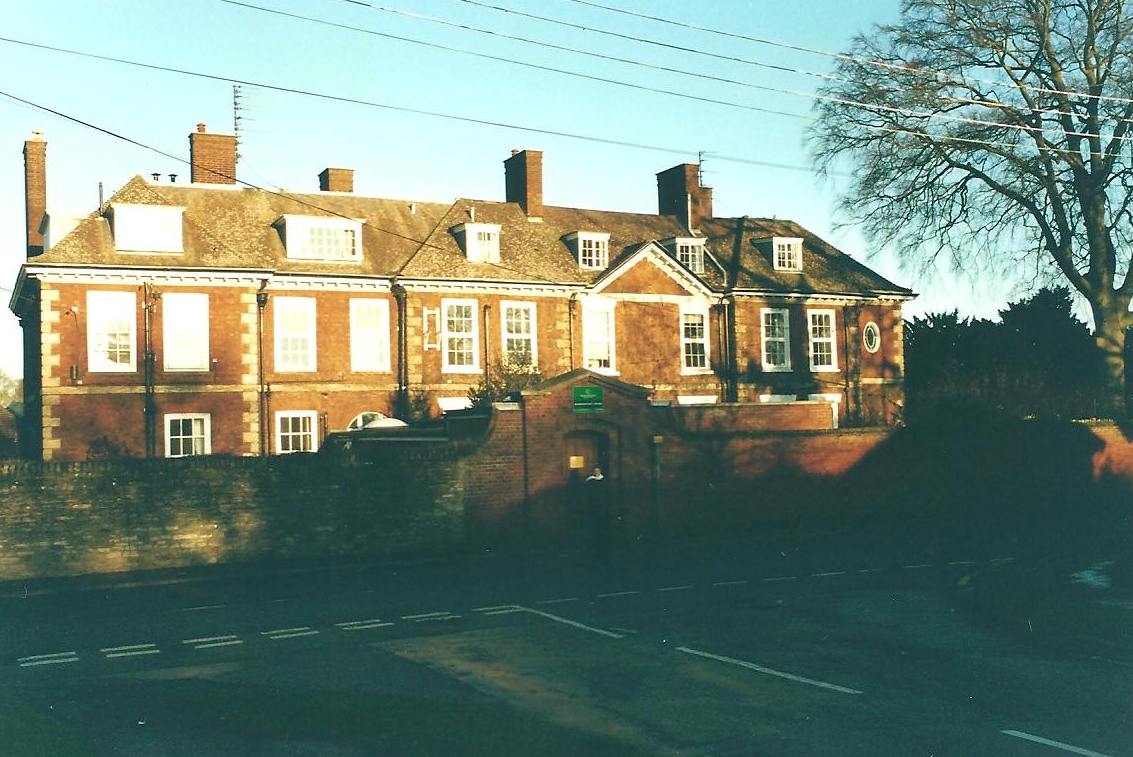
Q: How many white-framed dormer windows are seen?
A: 6